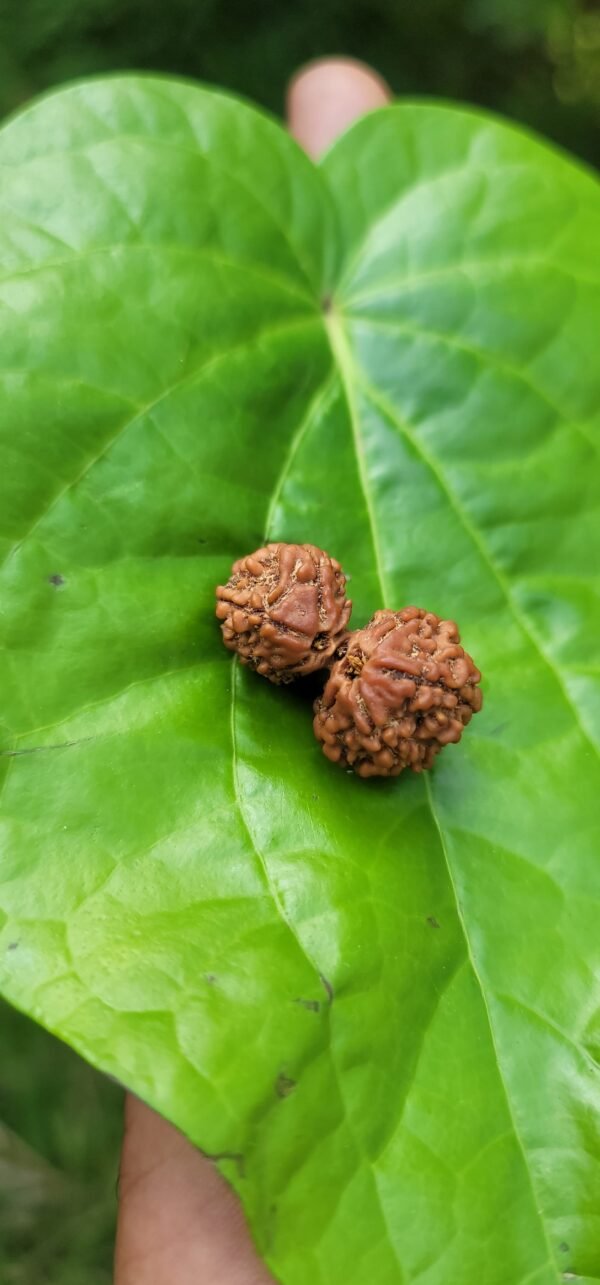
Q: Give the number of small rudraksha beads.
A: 2